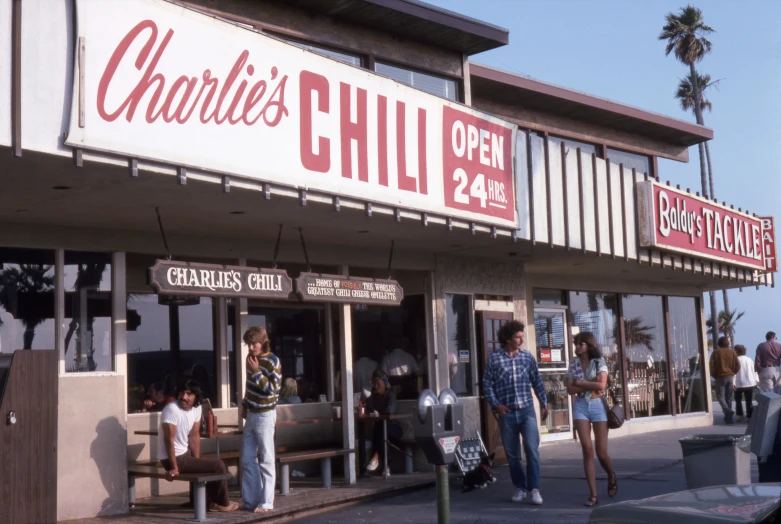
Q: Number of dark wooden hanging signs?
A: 2